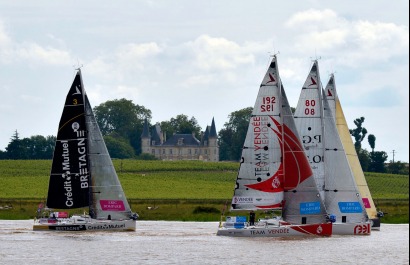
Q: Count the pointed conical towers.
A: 2